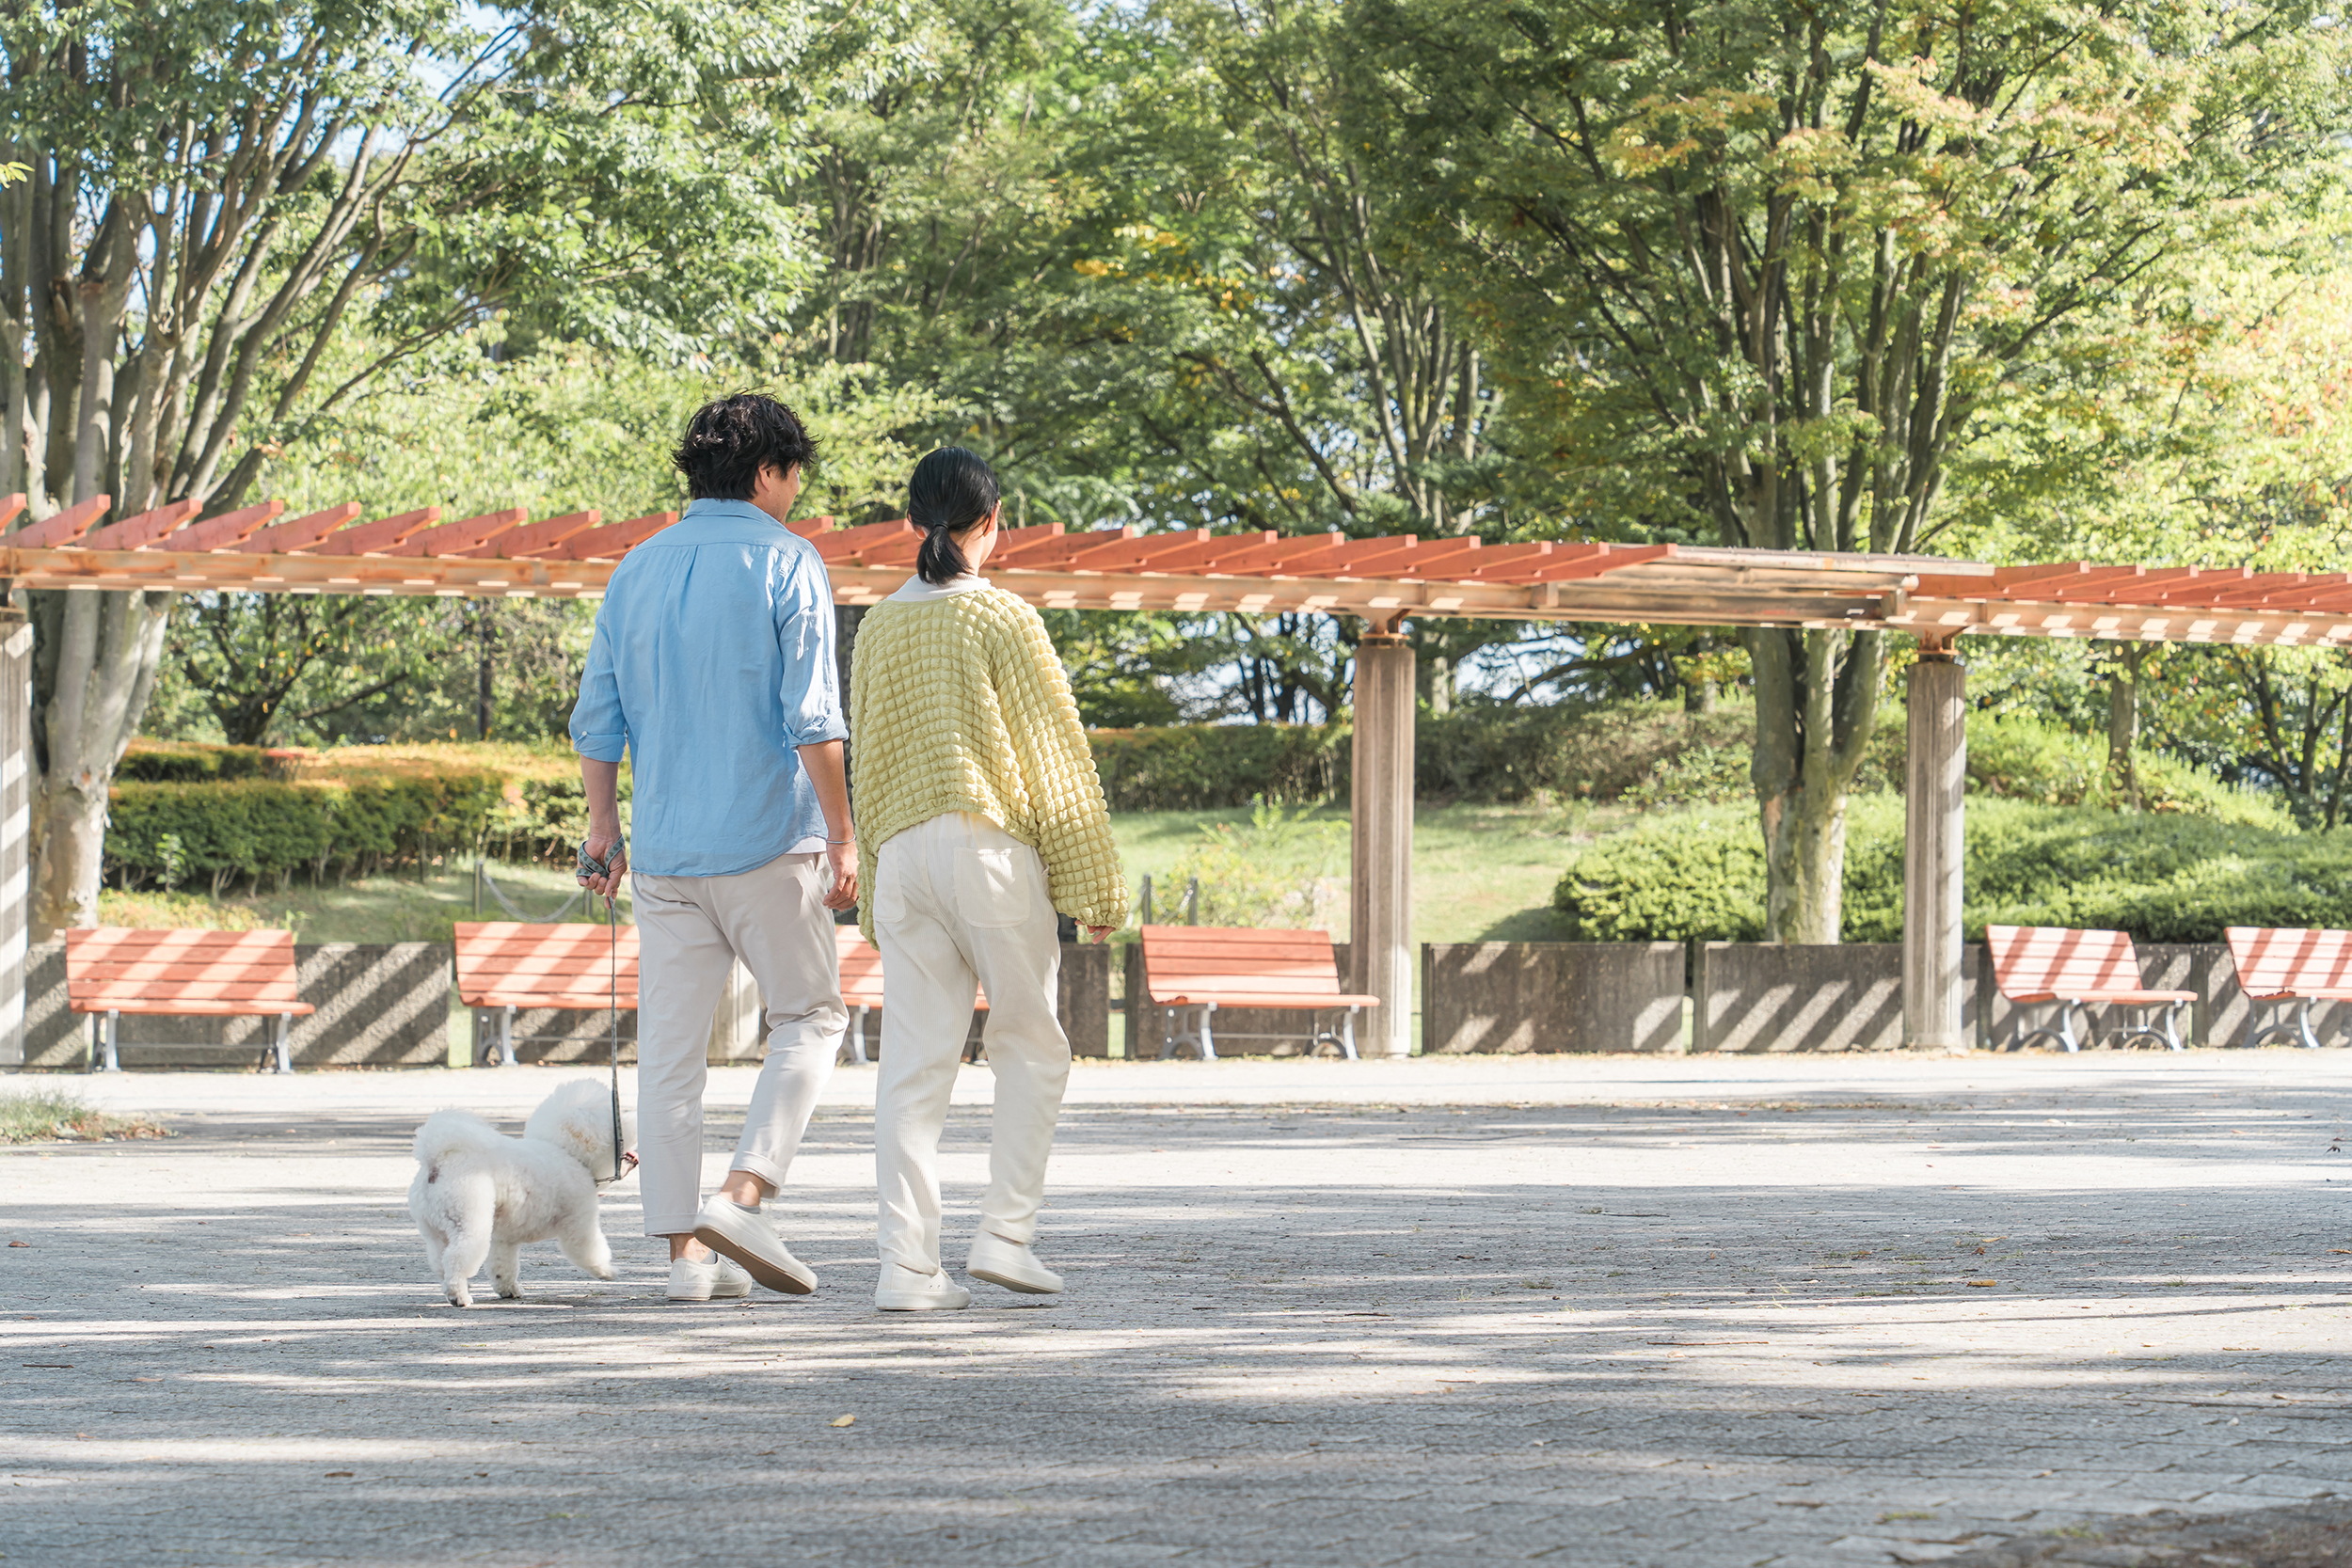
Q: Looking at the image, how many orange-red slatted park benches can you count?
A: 6